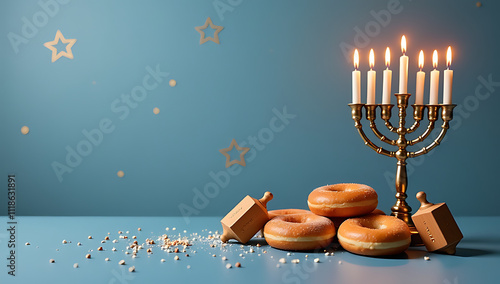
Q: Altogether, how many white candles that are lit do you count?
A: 7